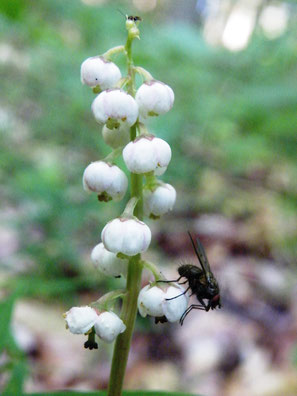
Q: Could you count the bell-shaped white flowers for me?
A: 11